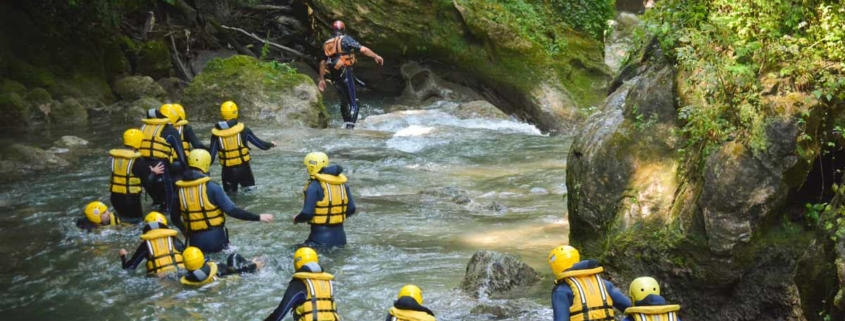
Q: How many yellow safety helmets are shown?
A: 13